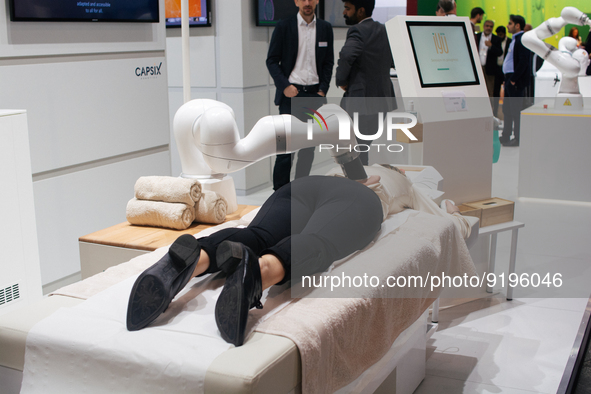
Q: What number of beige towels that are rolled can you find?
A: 3